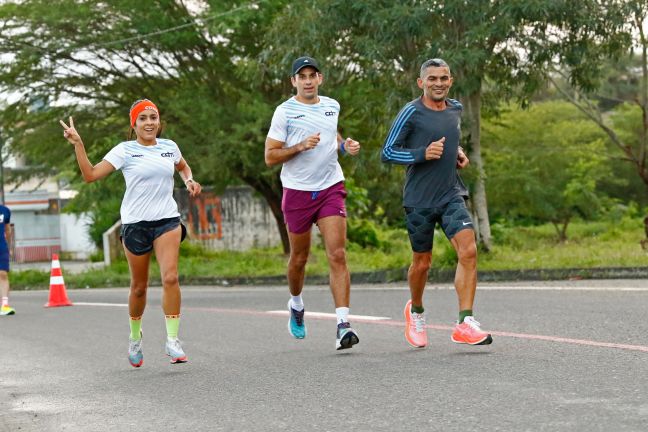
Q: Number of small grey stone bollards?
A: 0